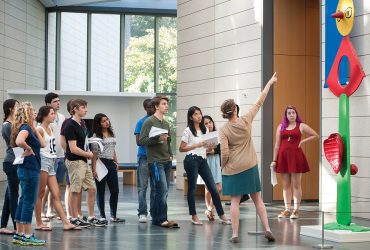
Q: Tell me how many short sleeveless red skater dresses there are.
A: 1